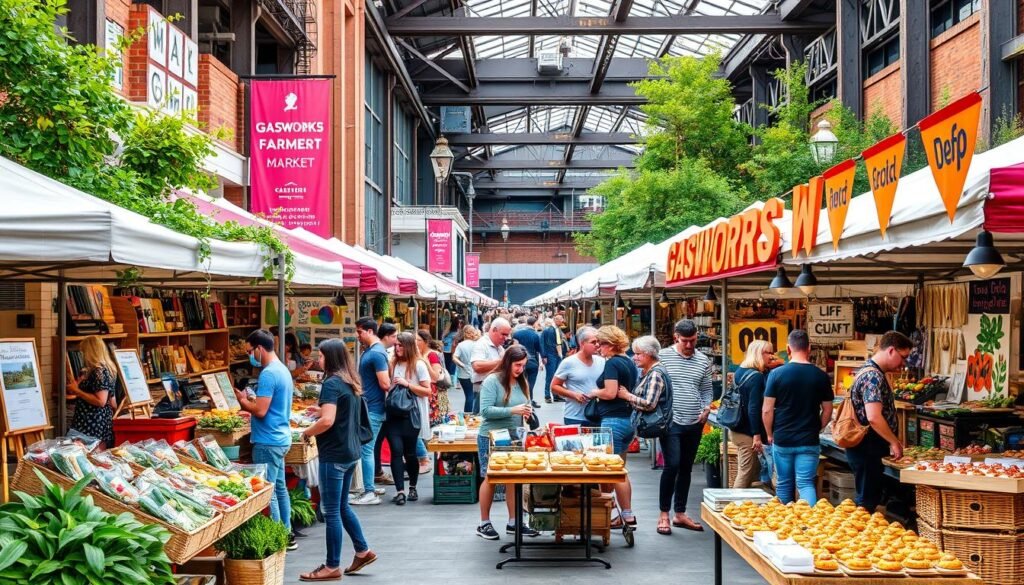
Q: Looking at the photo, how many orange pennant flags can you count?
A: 3